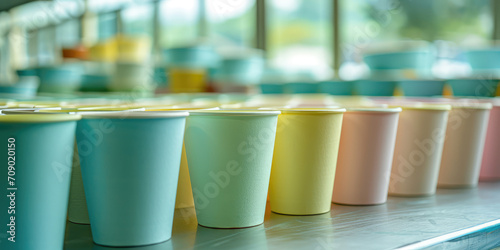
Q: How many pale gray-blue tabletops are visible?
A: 1